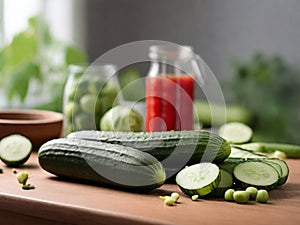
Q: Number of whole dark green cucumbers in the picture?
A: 2